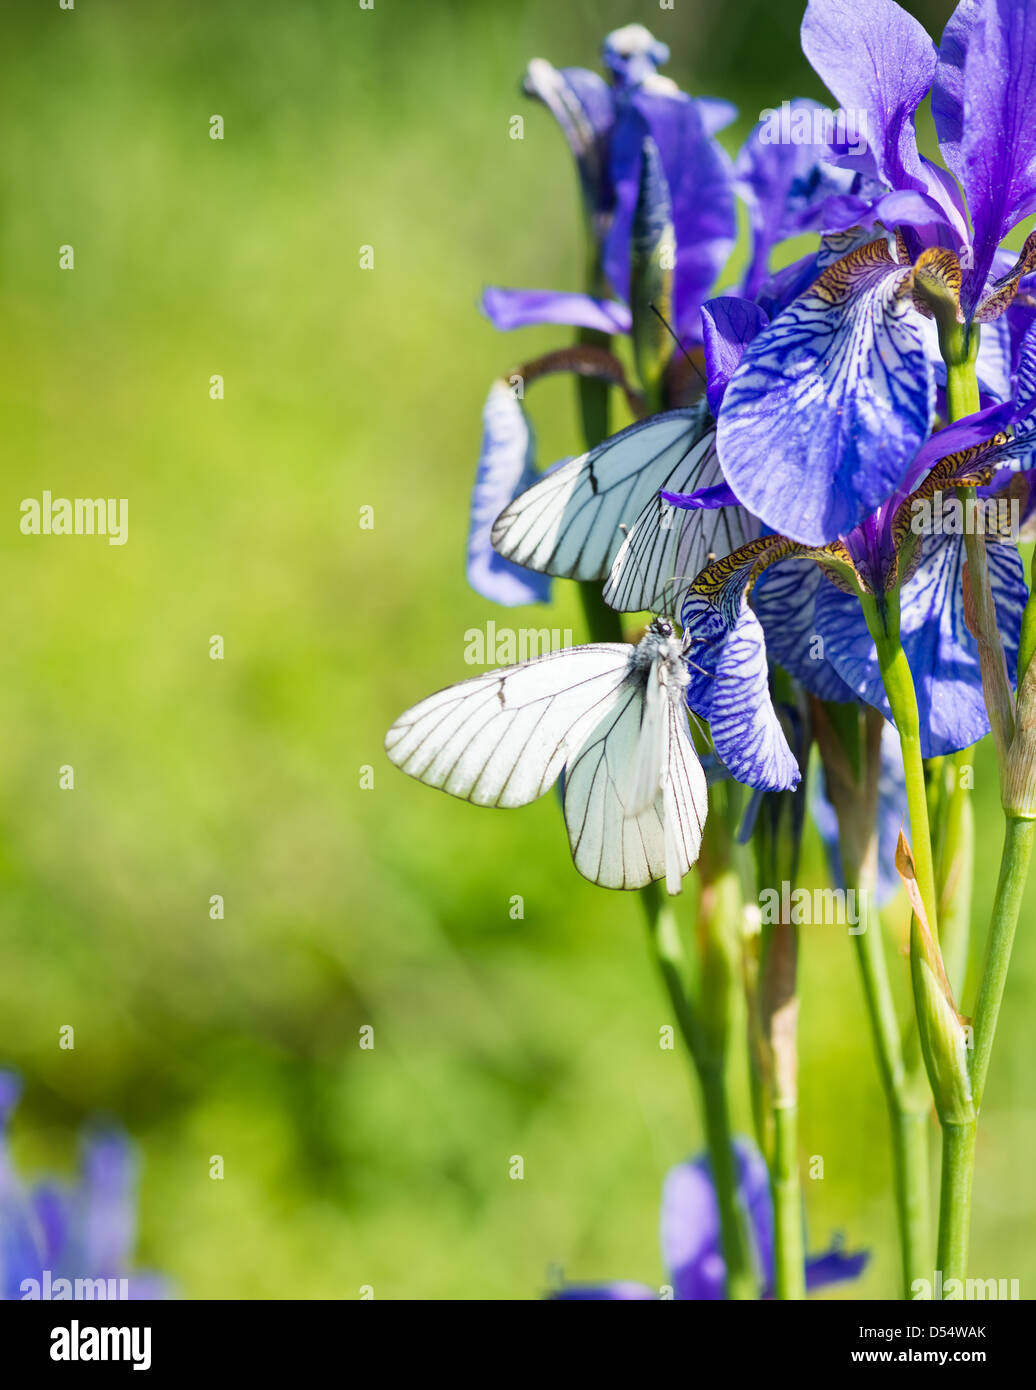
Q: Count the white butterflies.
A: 2